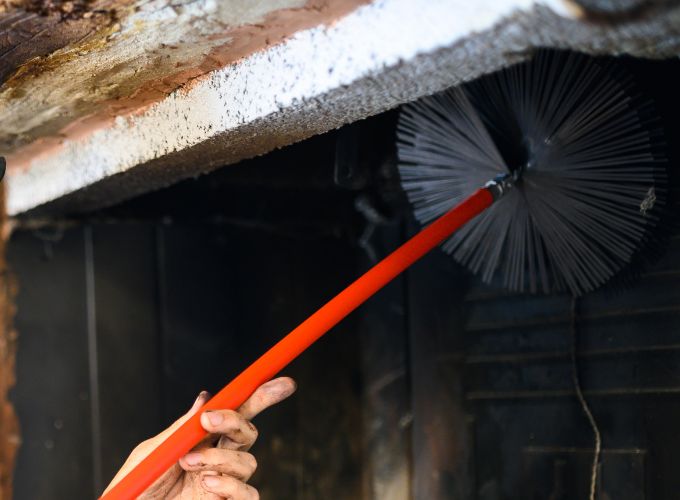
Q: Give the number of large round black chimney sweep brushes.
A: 1